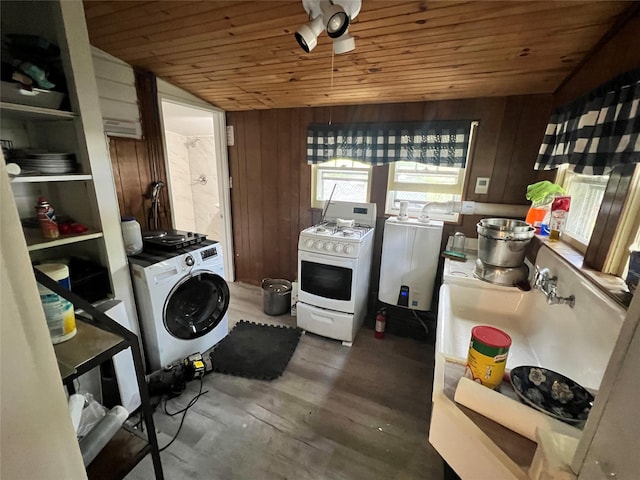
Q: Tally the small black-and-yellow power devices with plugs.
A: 1